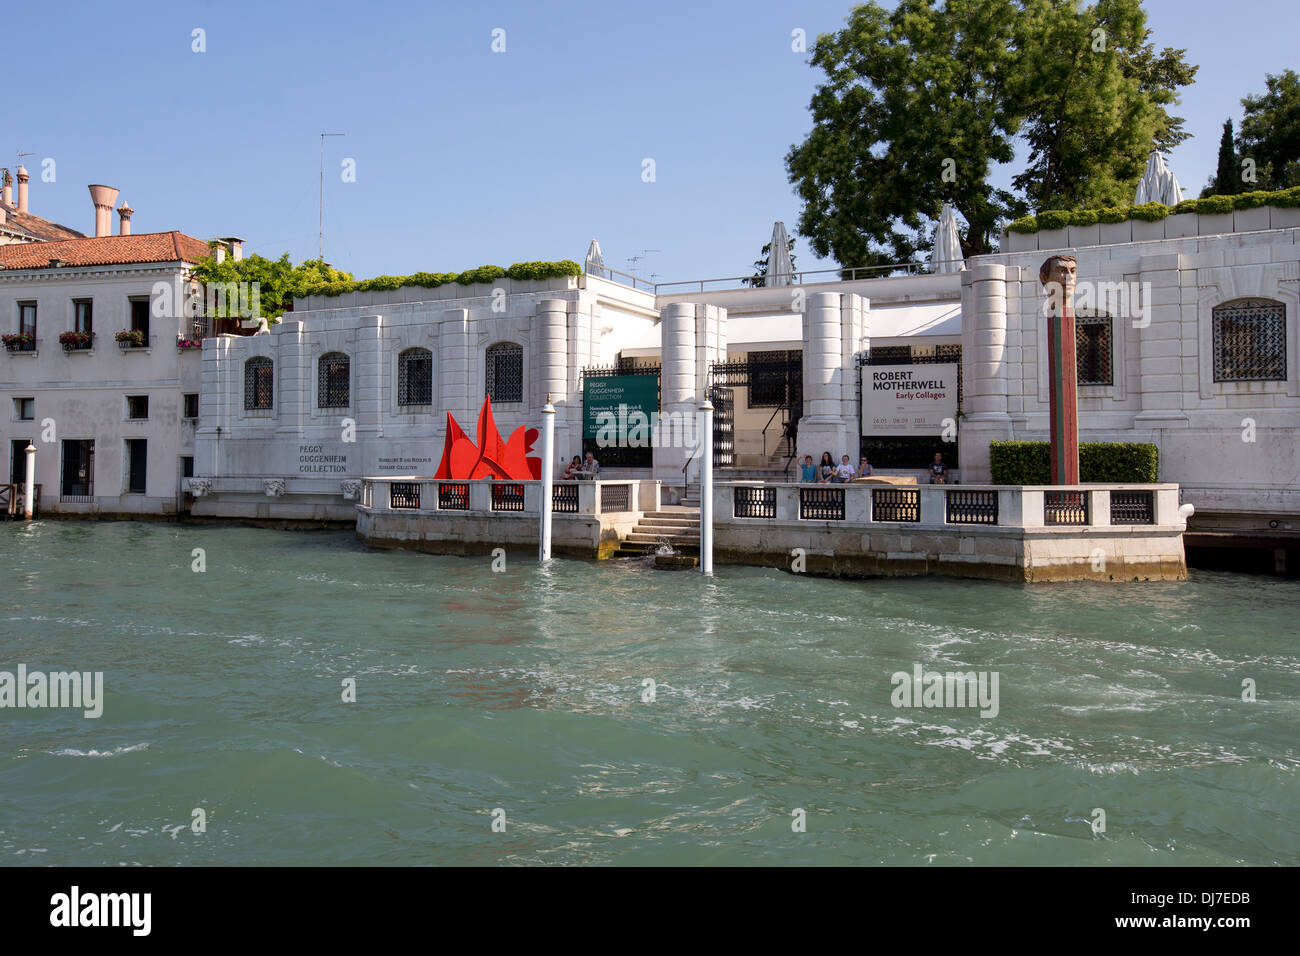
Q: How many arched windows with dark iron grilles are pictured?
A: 6